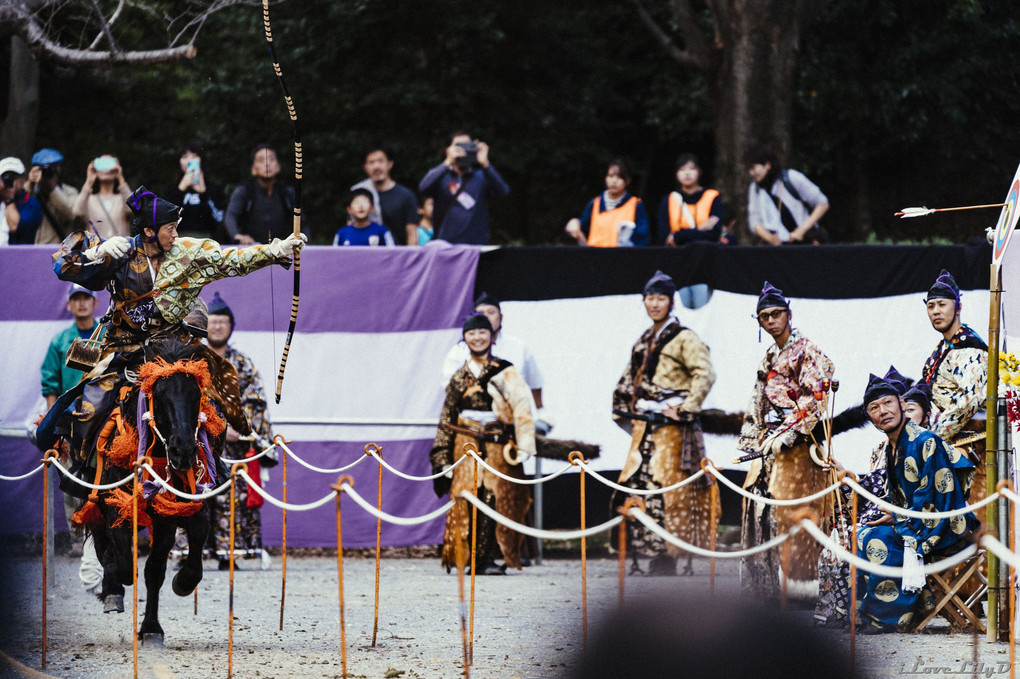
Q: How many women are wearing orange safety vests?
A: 2